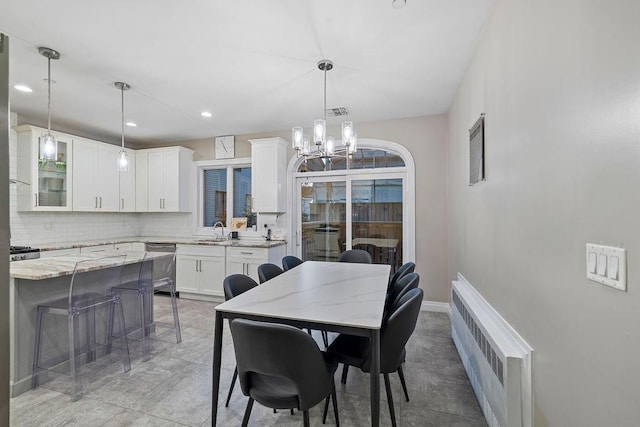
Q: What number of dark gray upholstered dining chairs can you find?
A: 8